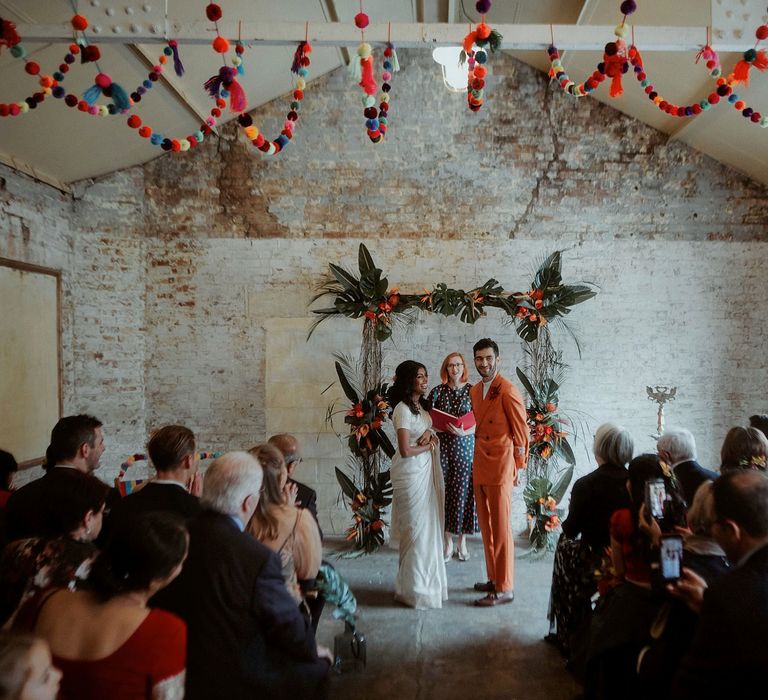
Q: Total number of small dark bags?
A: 1